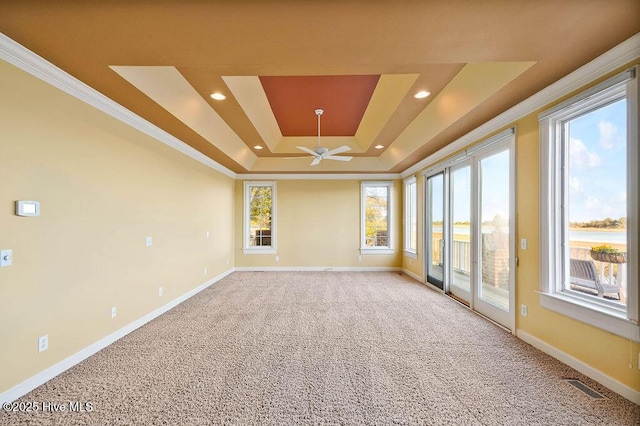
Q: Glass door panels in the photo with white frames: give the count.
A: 3